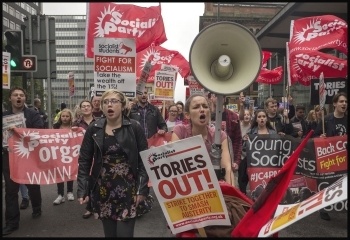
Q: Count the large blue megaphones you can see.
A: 0